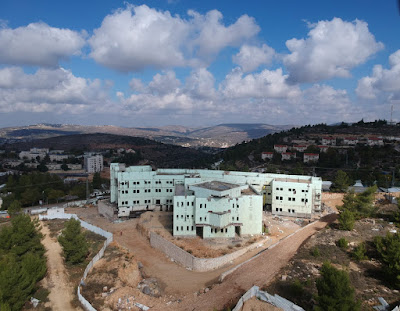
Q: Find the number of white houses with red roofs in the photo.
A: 9